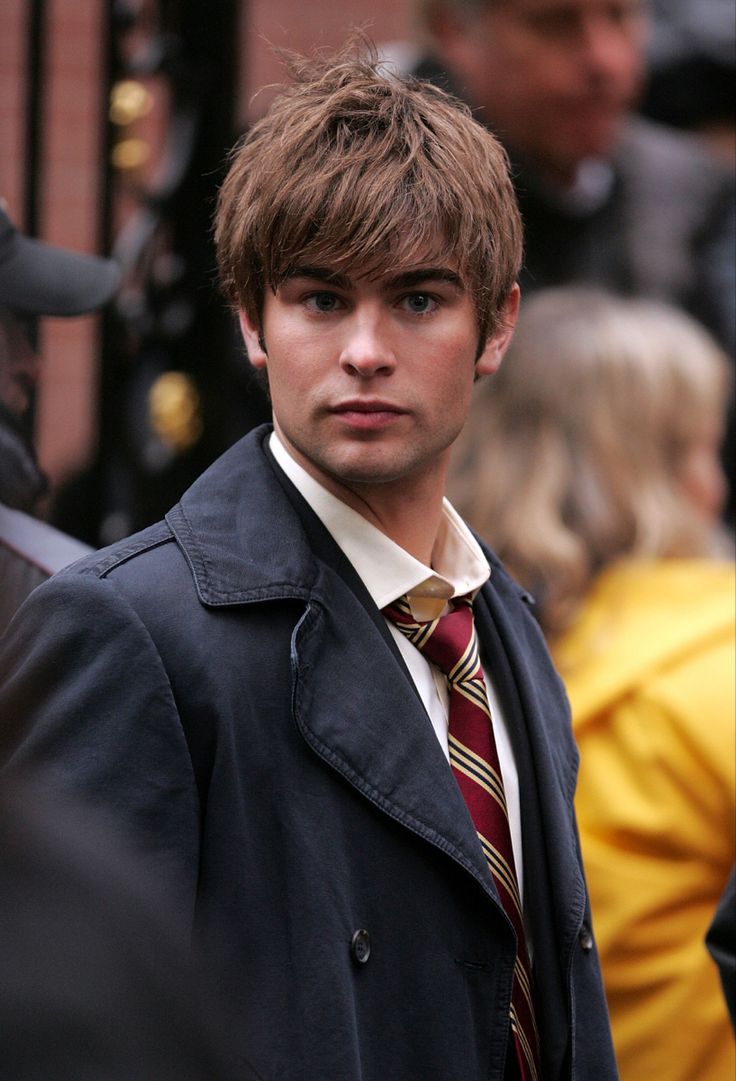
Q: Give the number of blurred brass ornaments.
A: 3